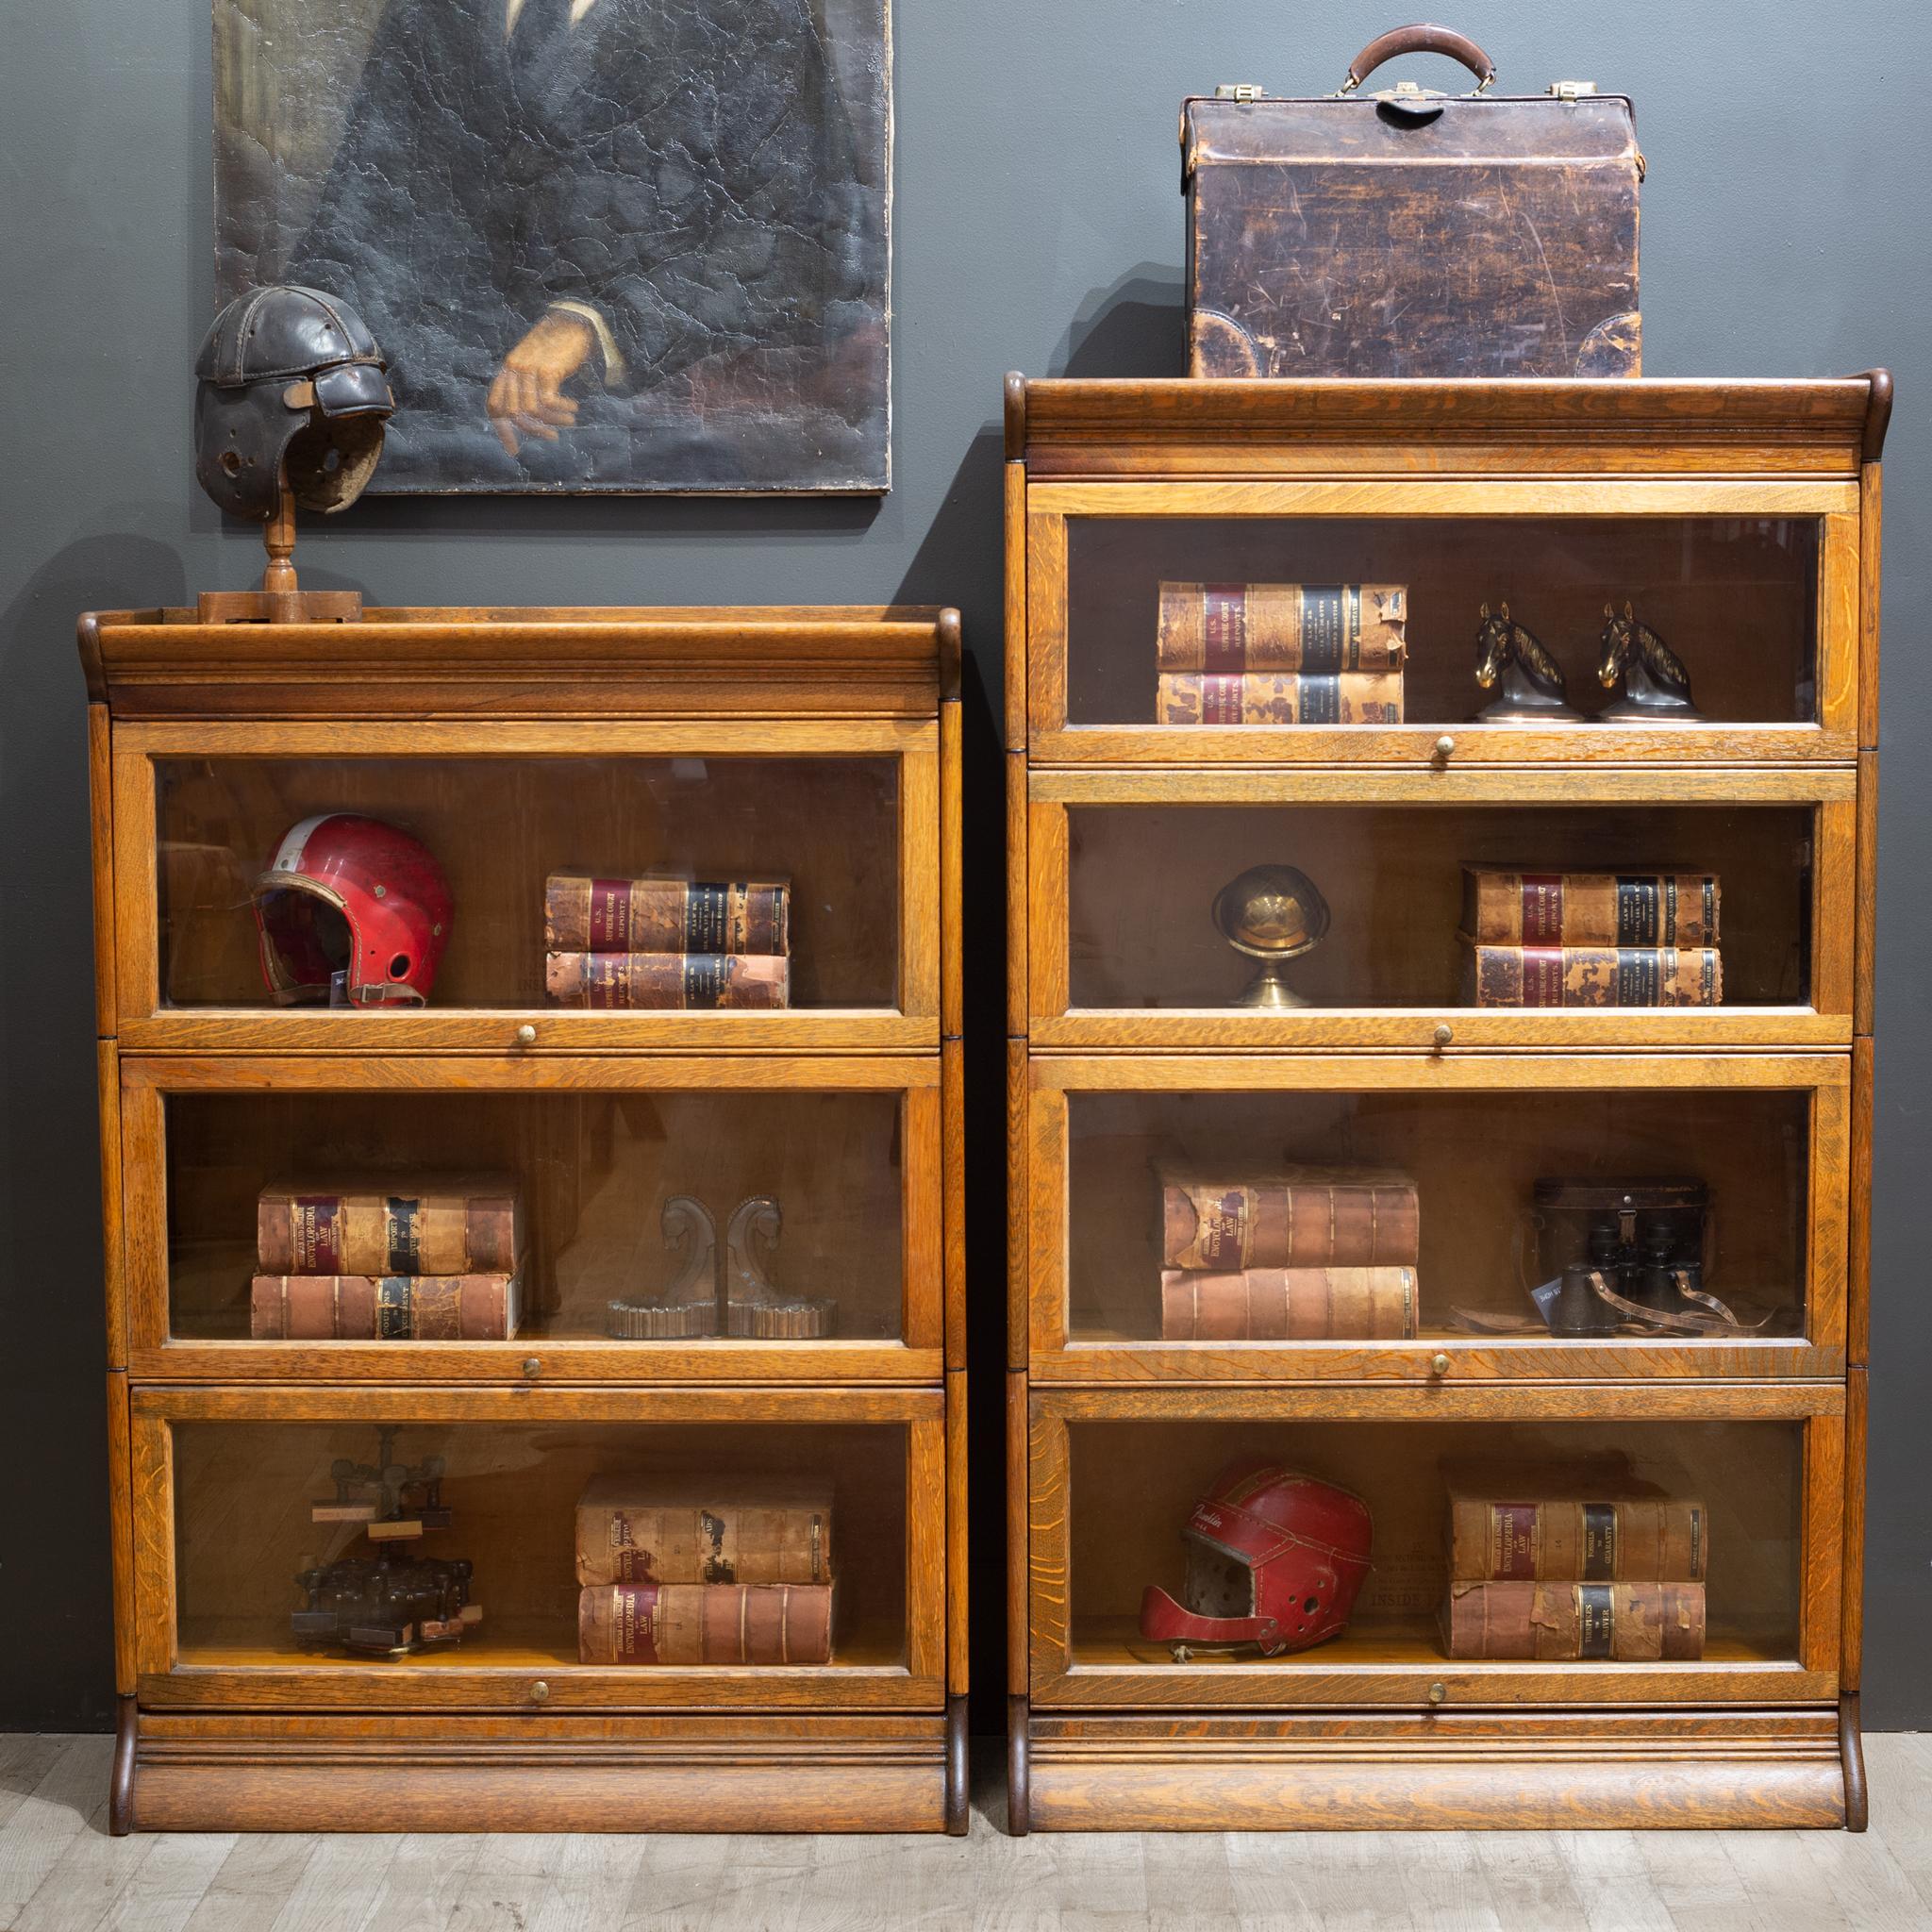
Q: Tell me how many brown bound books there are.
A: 14